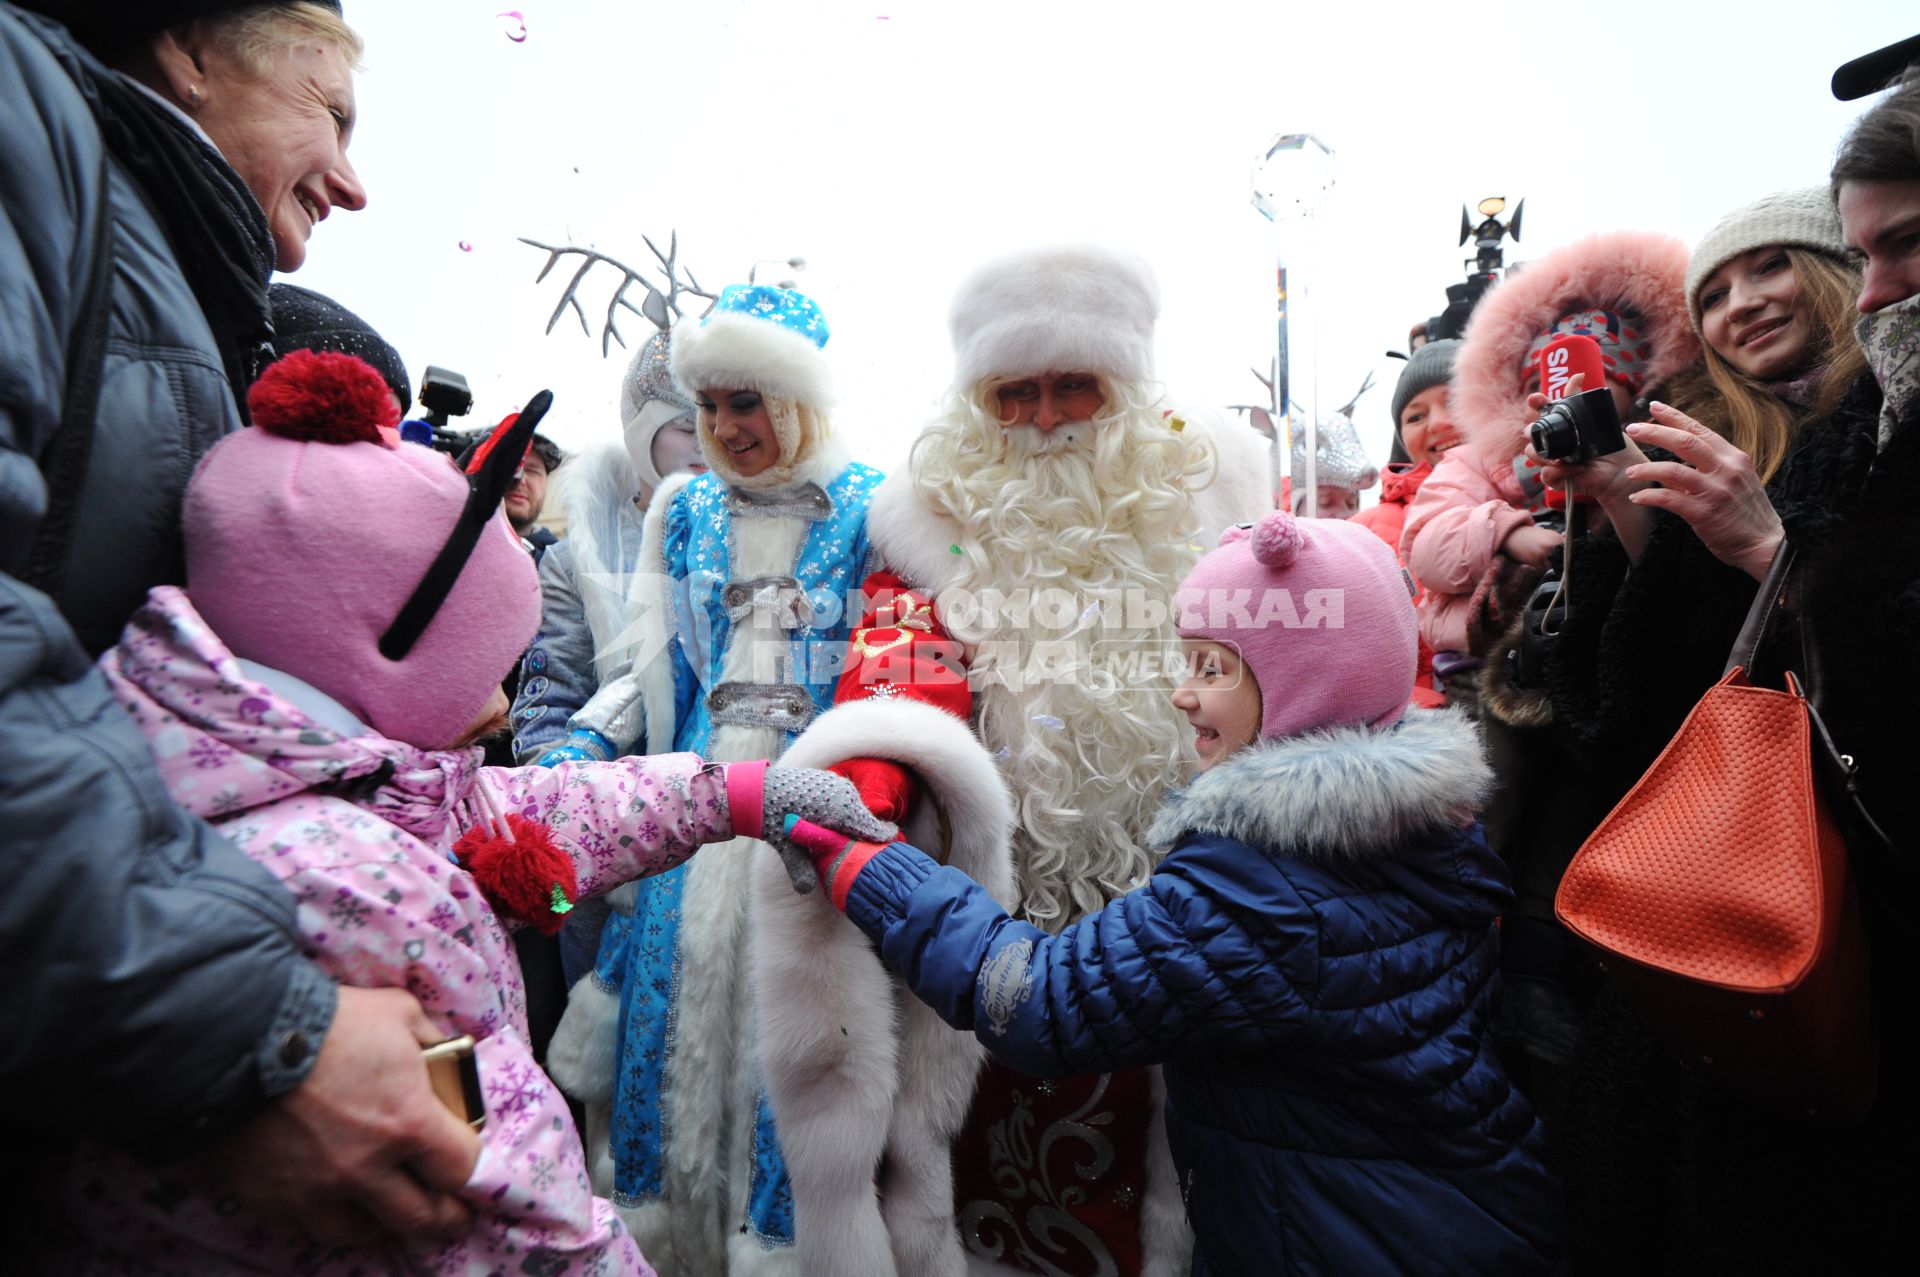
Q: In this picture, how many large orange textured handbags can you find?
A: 1